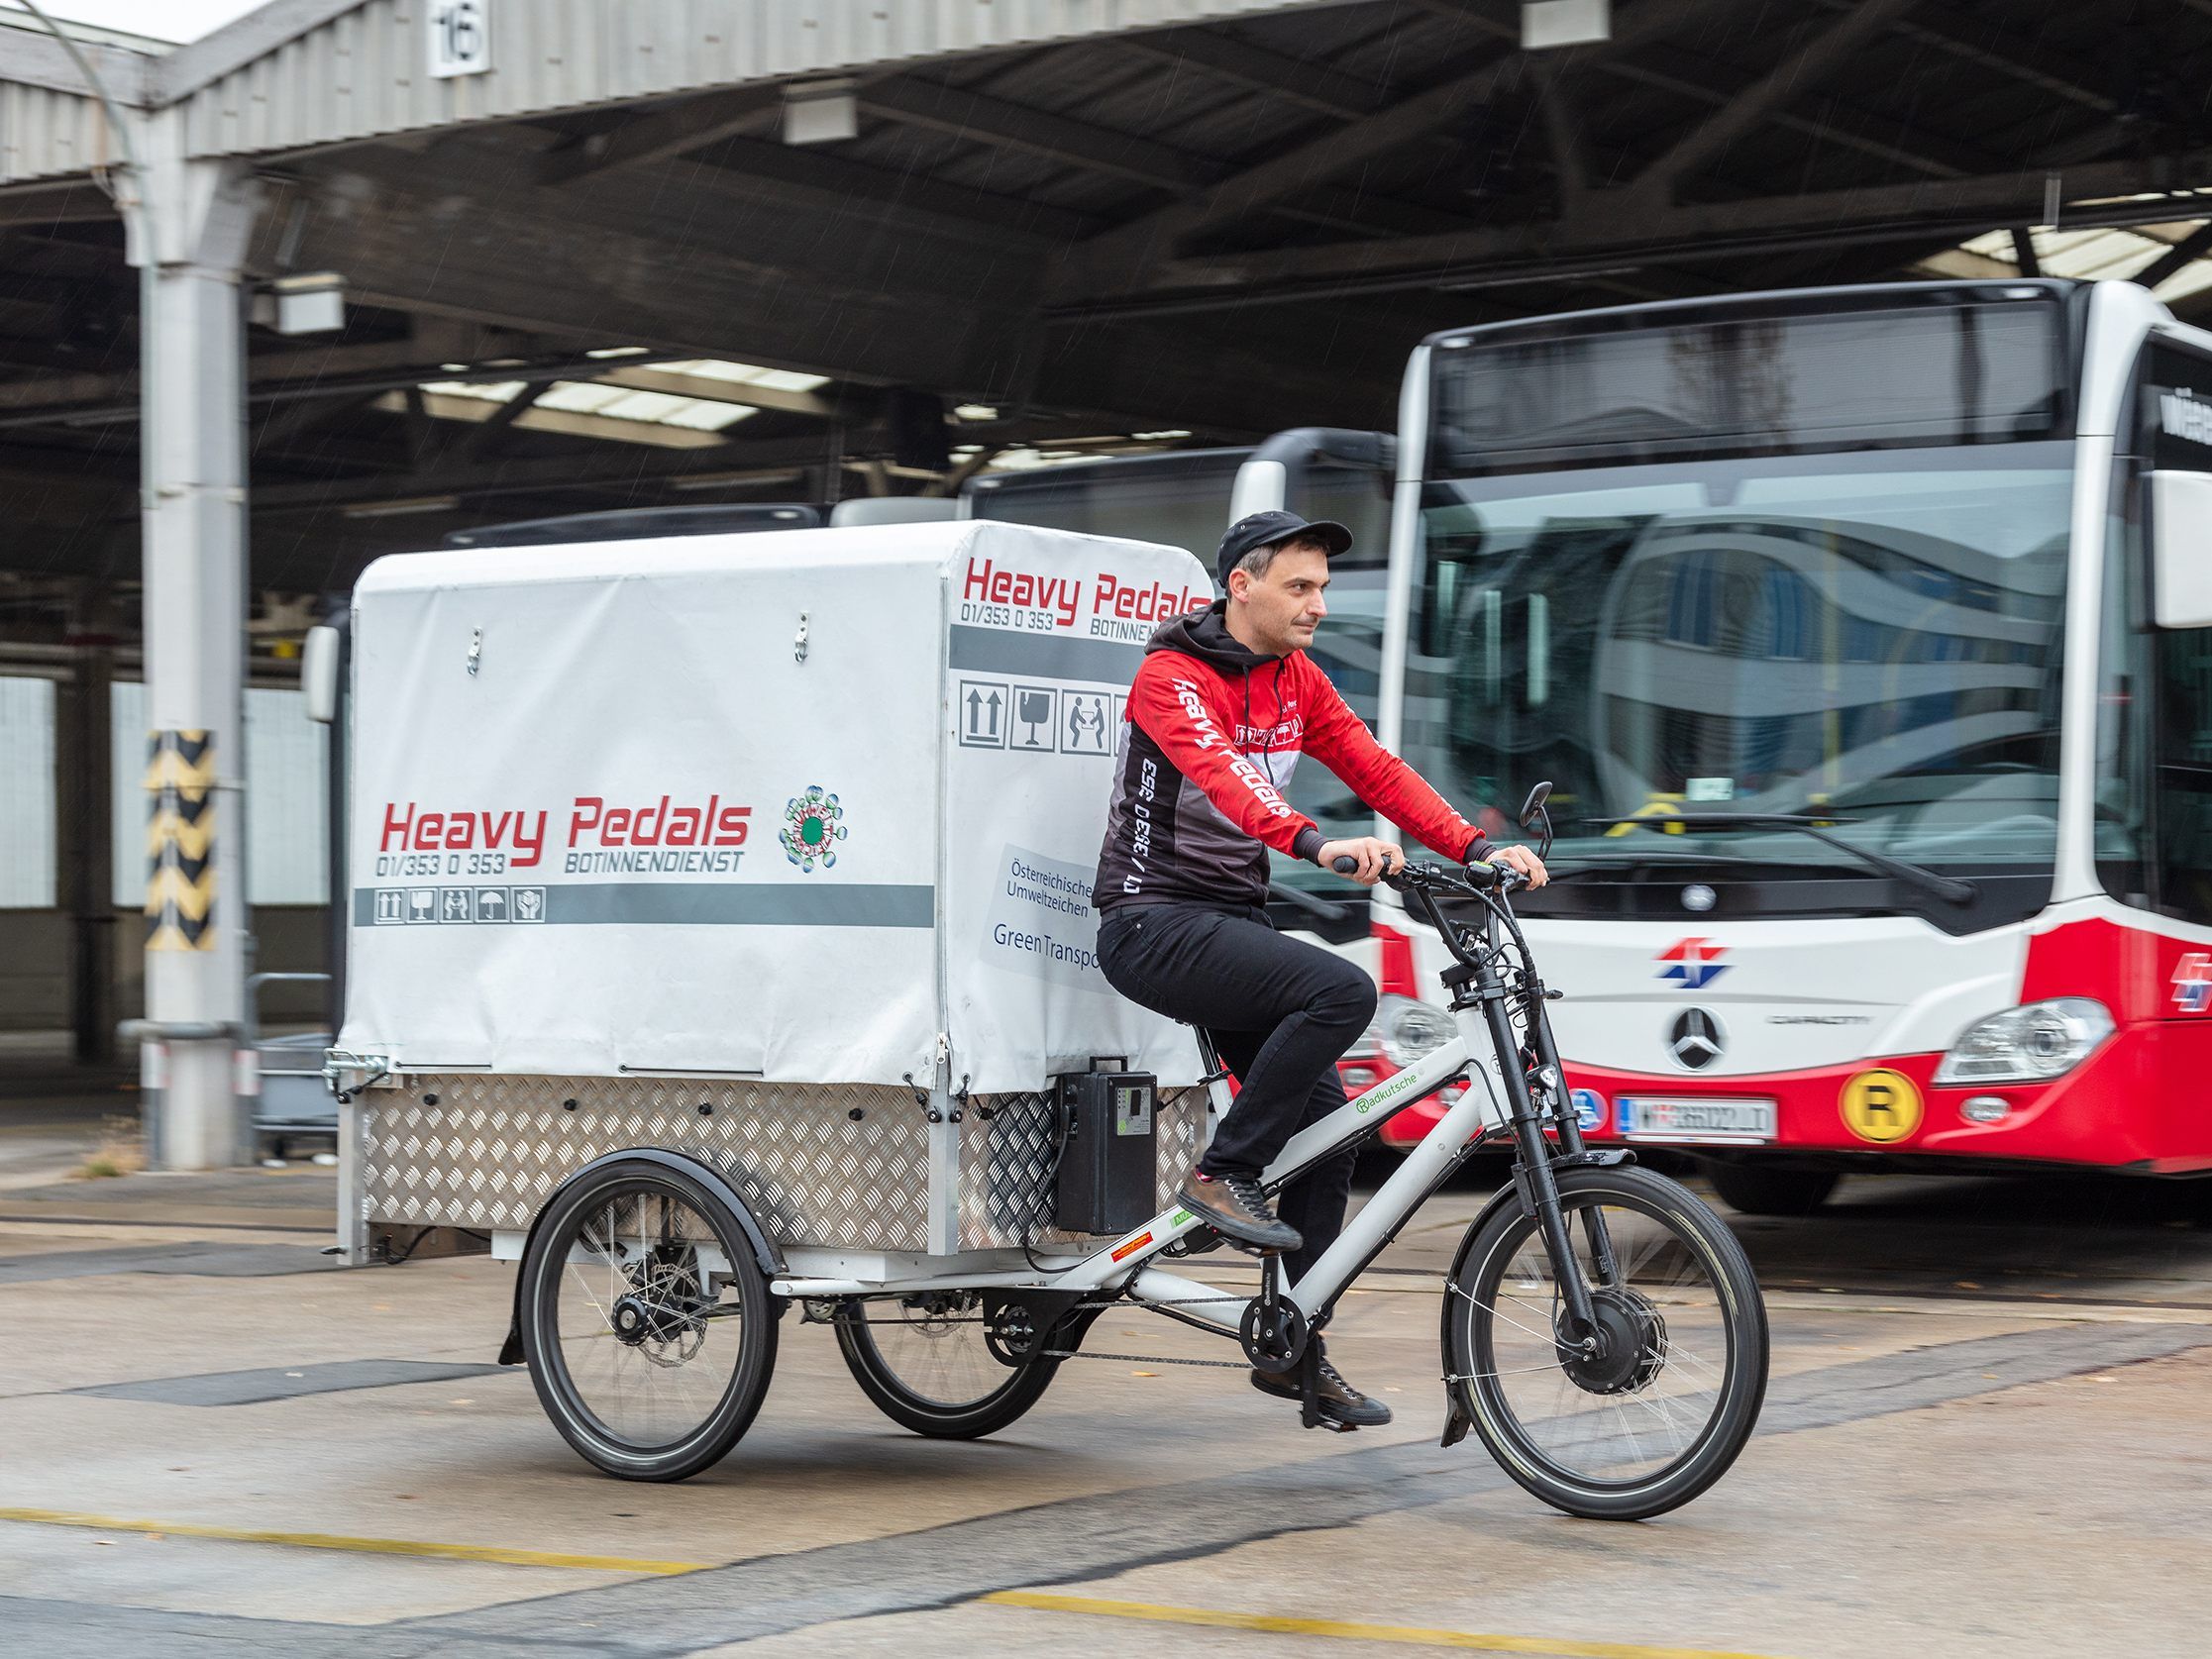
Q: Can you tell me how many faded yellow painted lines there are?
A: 2